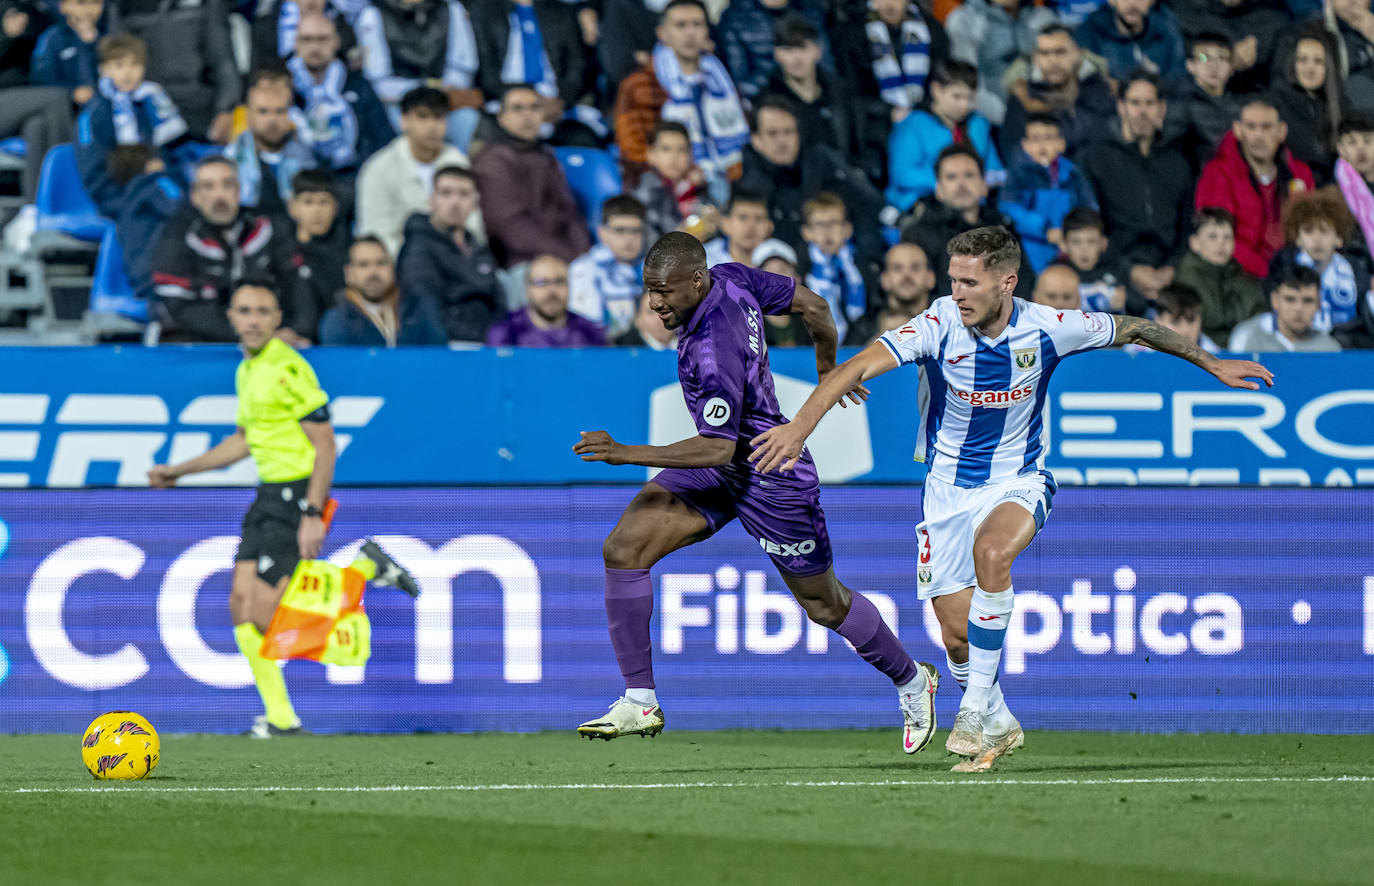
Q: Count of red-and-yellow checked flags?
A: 1